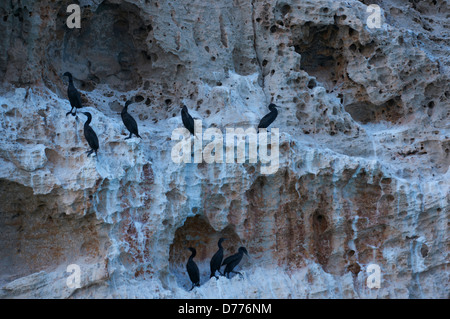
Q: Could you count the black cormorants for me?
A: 8